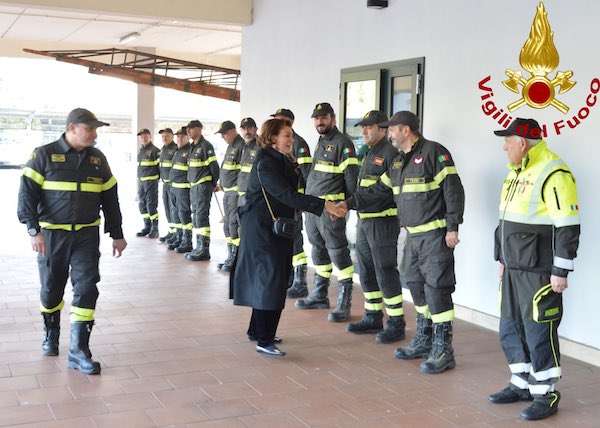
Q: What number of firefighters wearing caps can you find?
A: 12